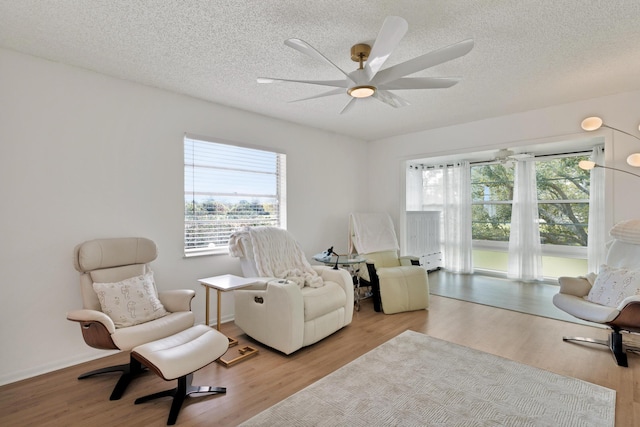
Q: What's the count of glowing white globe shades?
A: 3